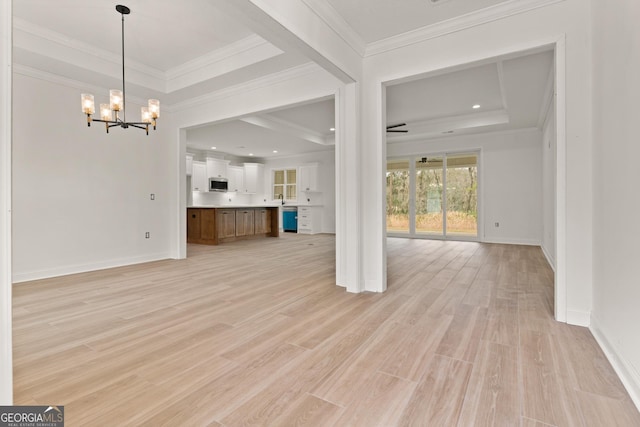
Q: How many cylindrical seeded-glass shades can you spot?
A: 5